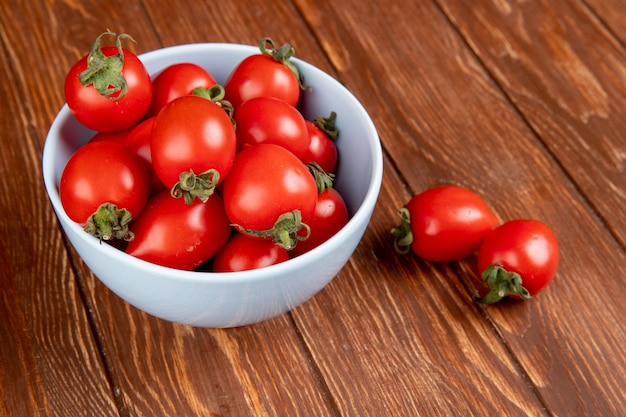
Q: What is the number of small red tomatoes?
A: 15